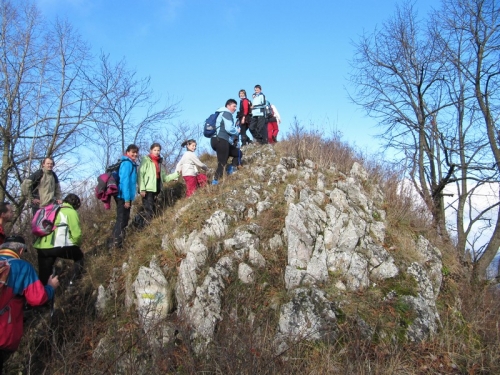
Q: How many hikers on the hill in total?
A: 11